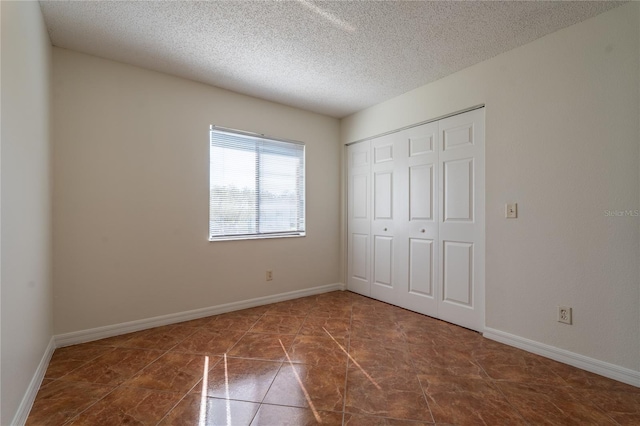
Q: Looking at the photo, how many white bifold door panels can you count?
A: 4